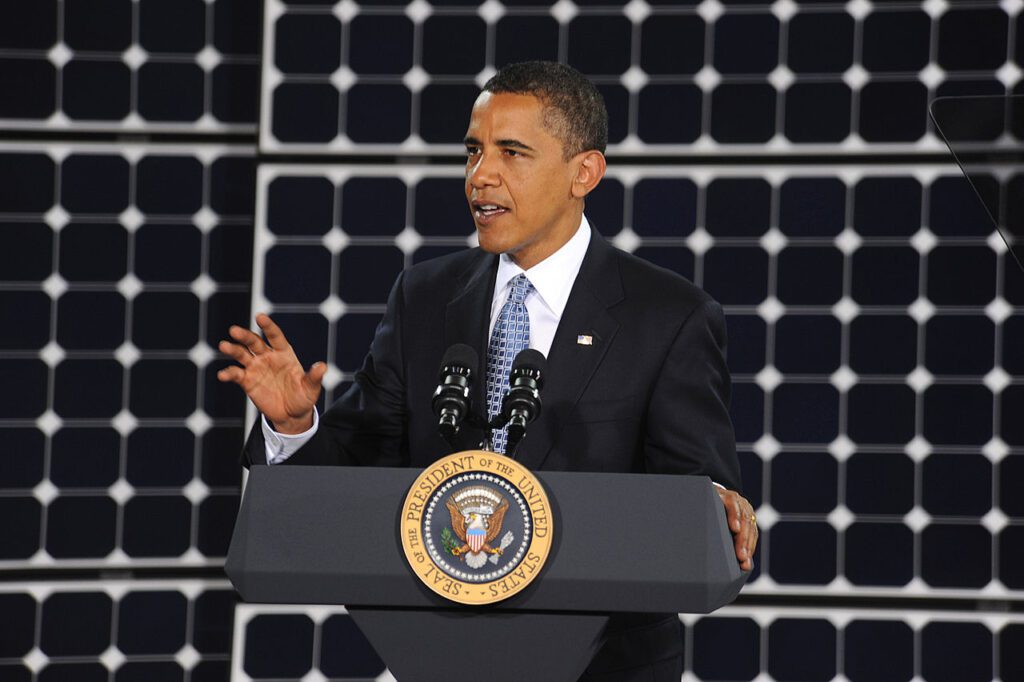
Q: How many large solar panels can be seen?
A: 6